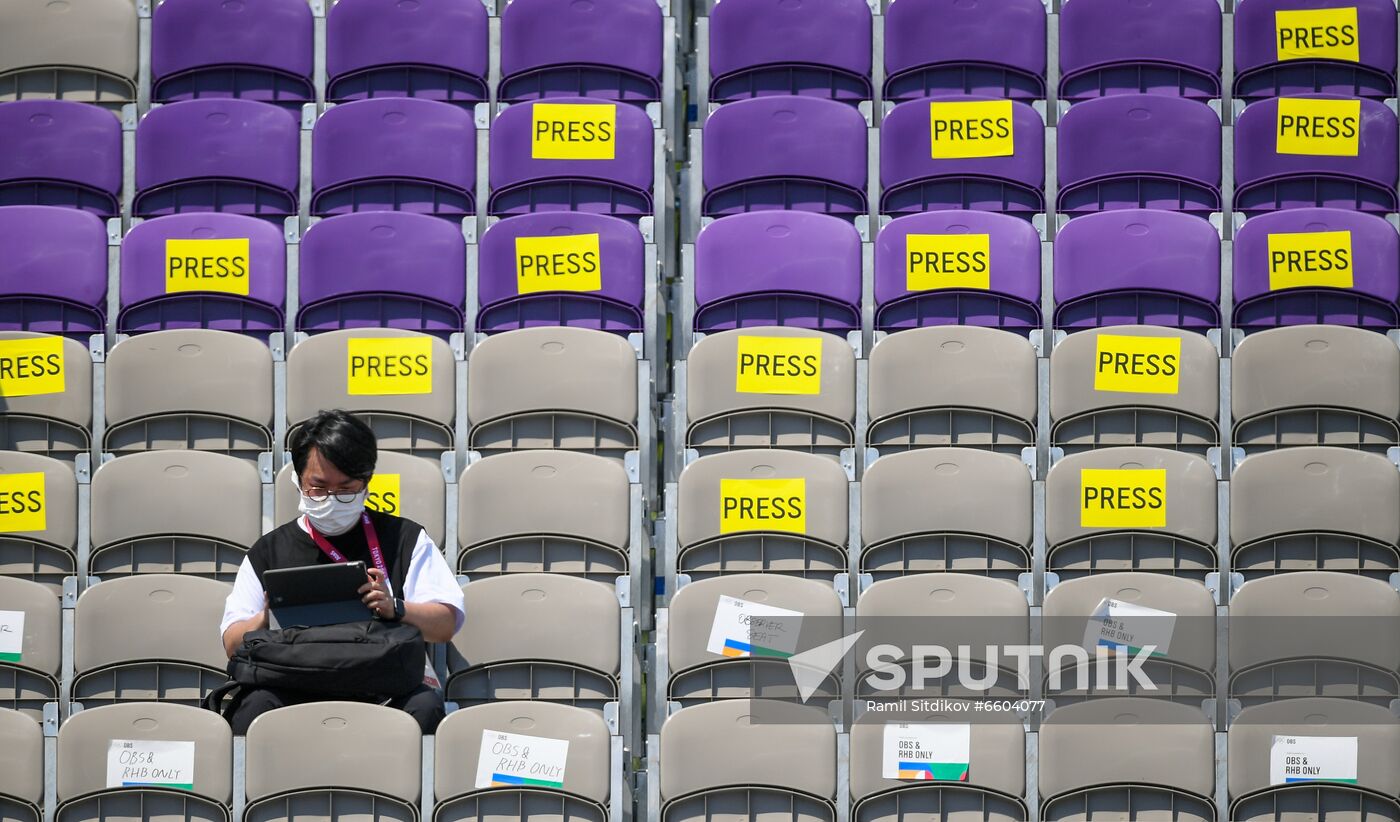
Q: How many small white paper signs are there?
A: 7